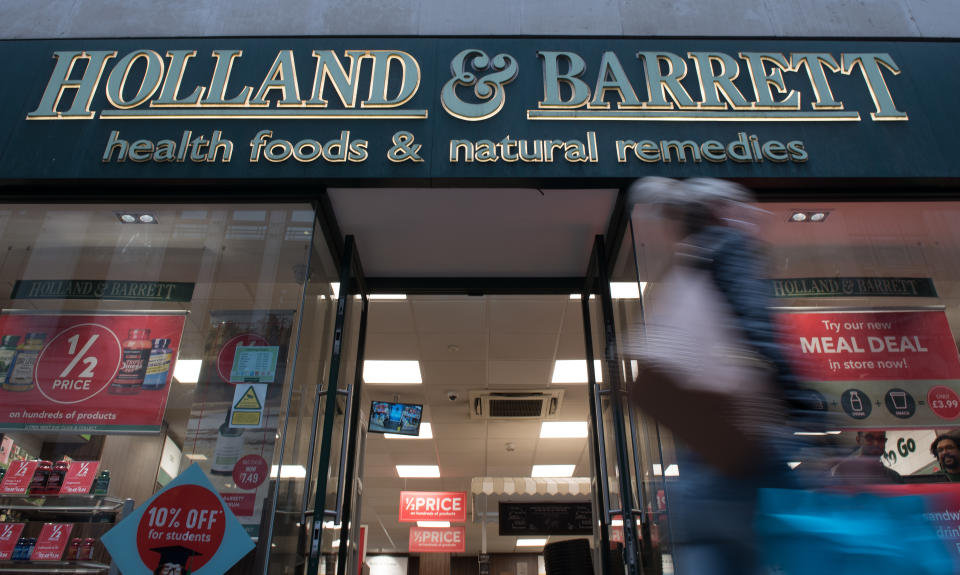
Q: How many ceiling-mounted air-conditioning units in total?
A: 1